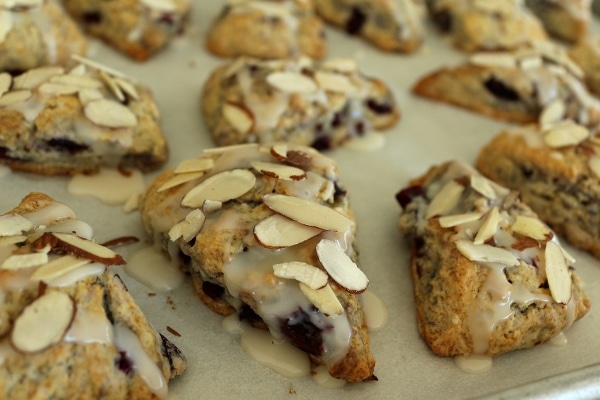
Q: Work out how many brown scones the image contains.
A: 14